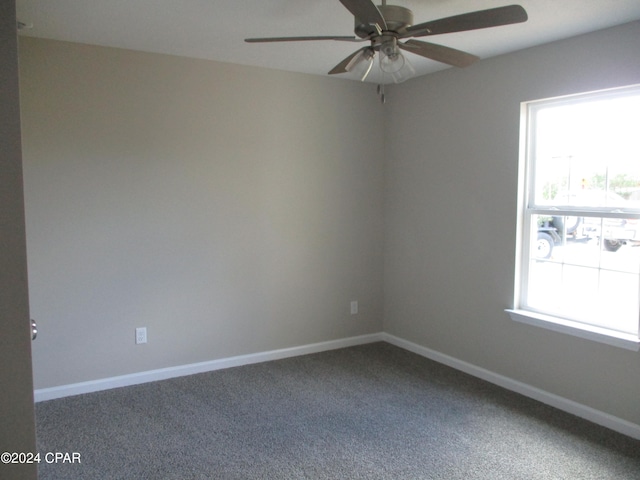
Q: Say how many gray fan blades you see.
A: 5